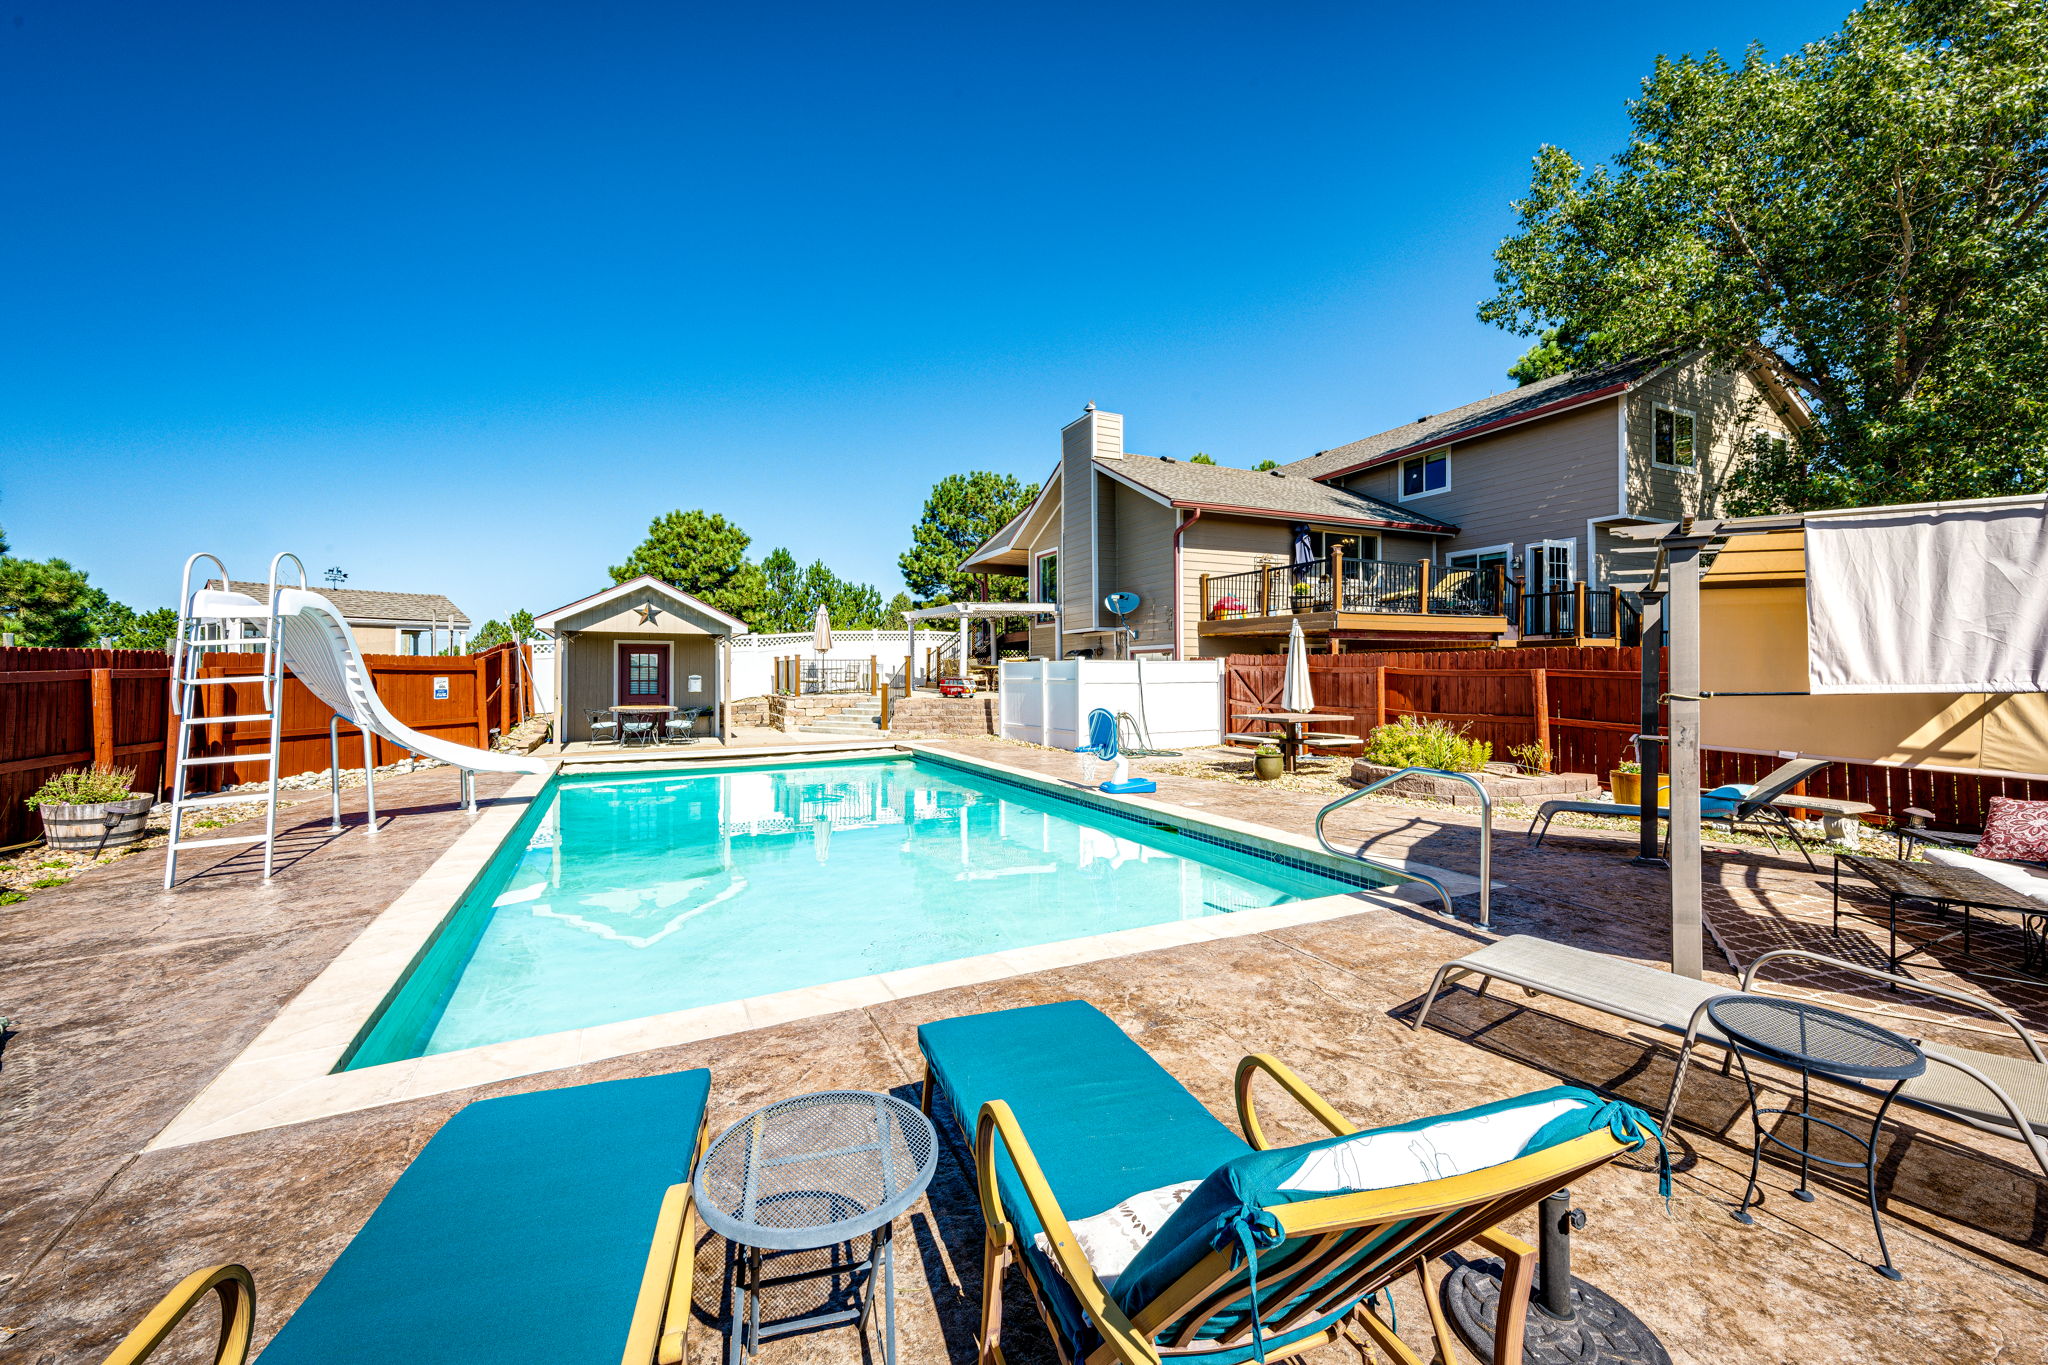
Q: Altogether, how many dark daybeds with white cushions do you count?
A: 1